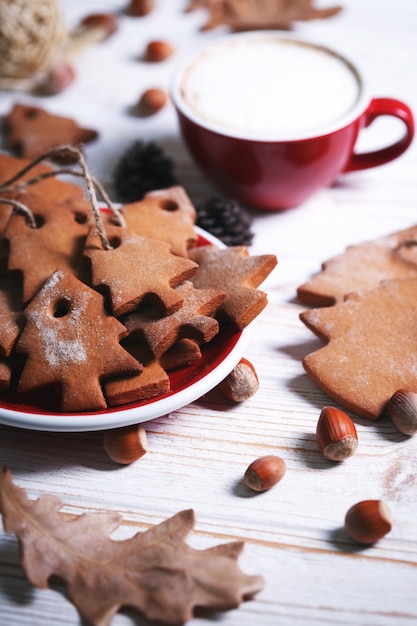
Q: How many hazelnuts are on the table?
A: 11